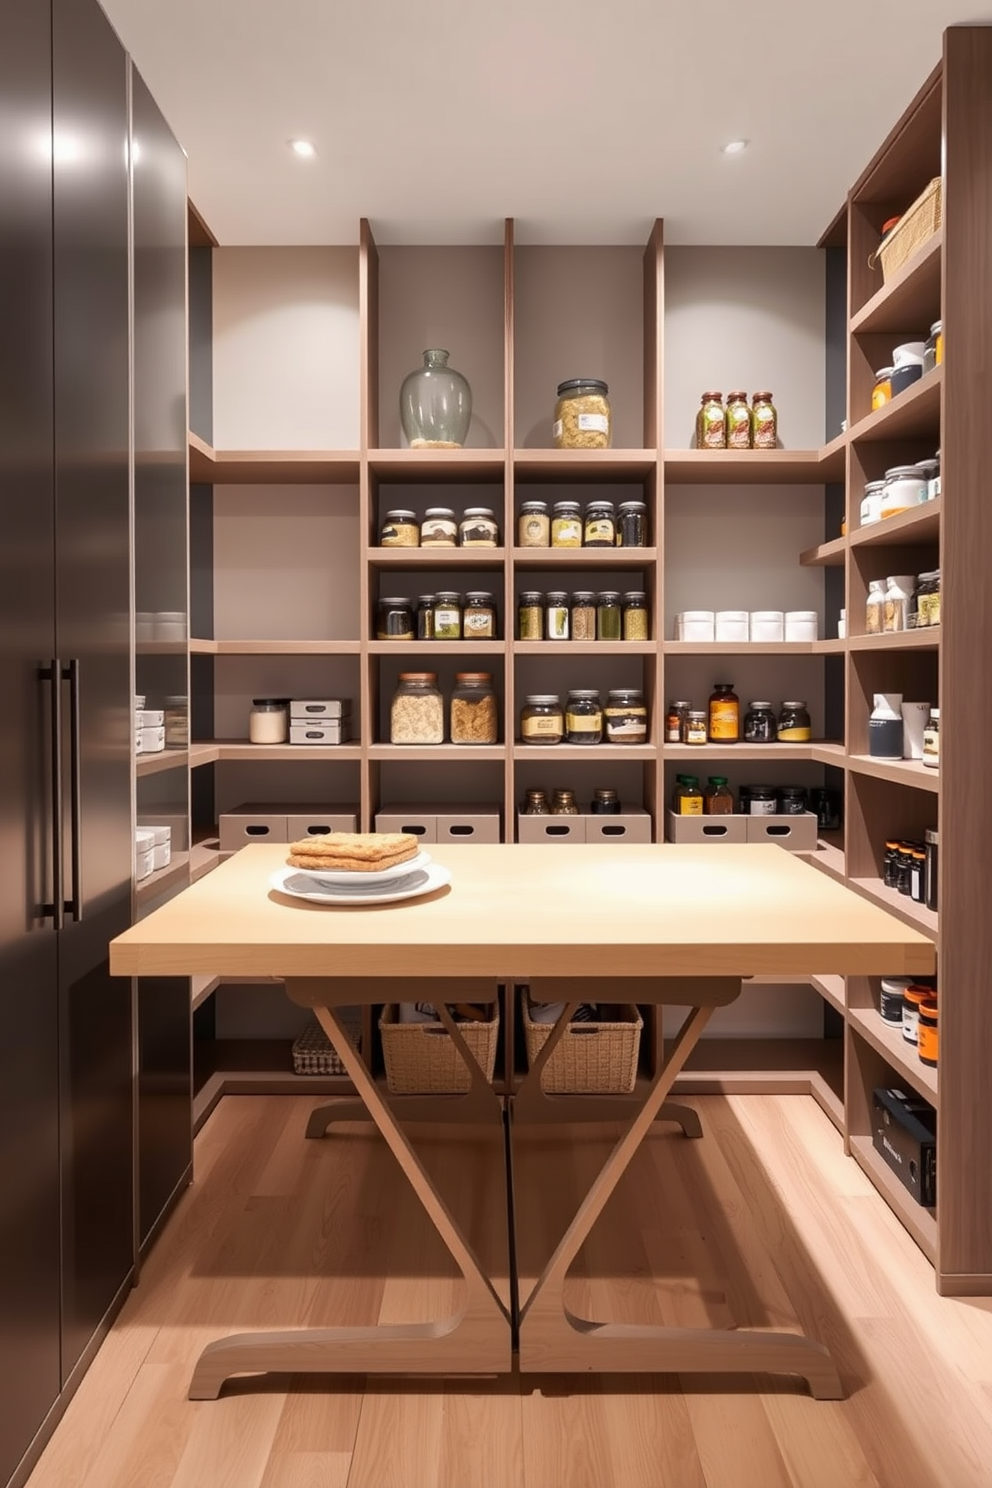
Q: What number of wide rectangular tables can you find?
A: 1